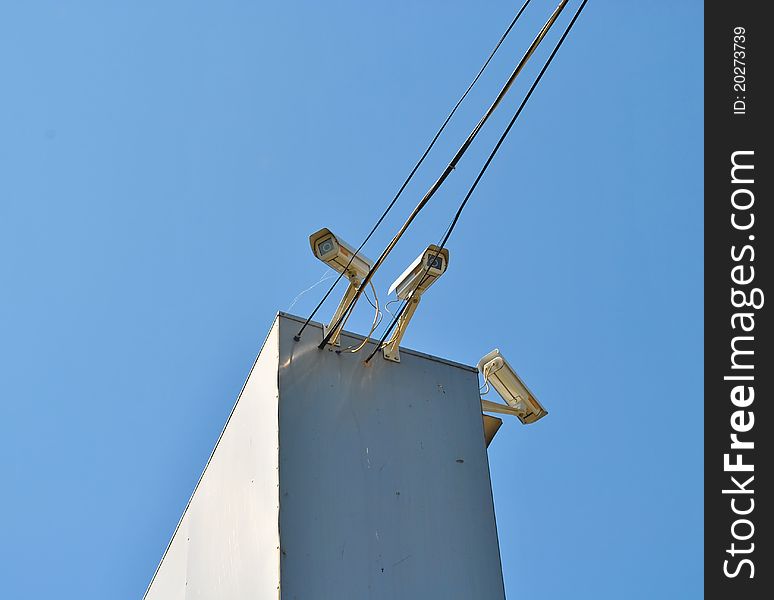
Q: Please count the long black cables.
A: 3